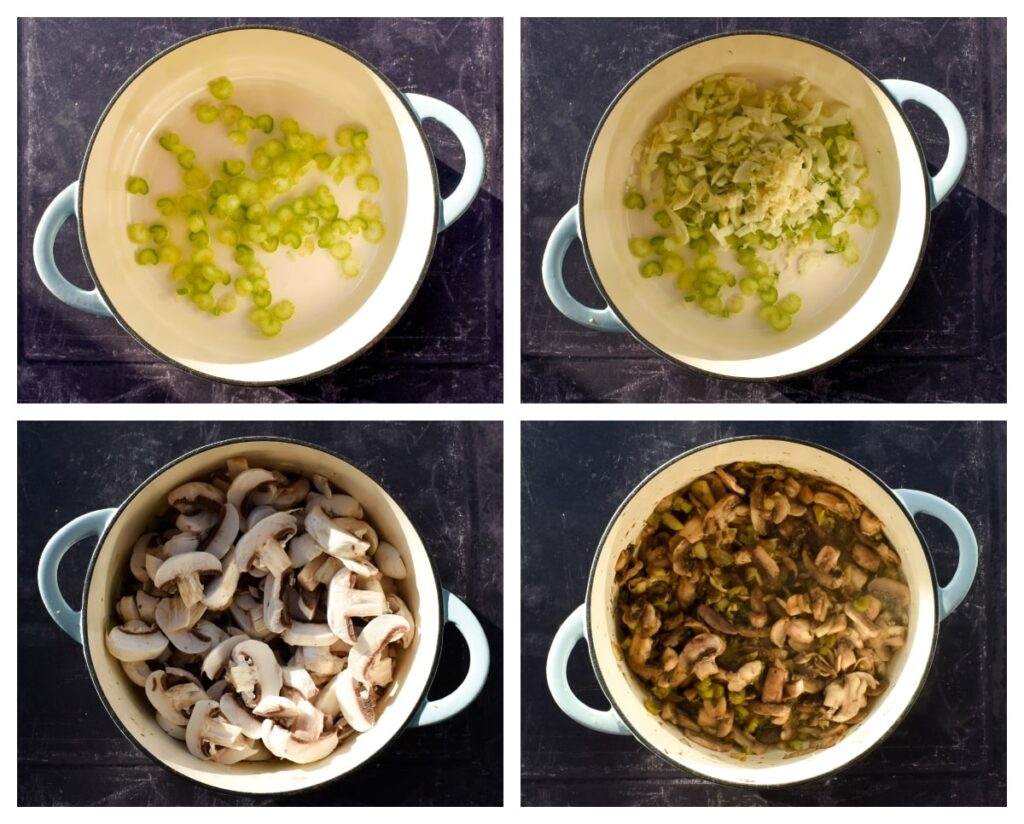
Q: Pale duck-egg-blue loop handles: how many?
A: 8